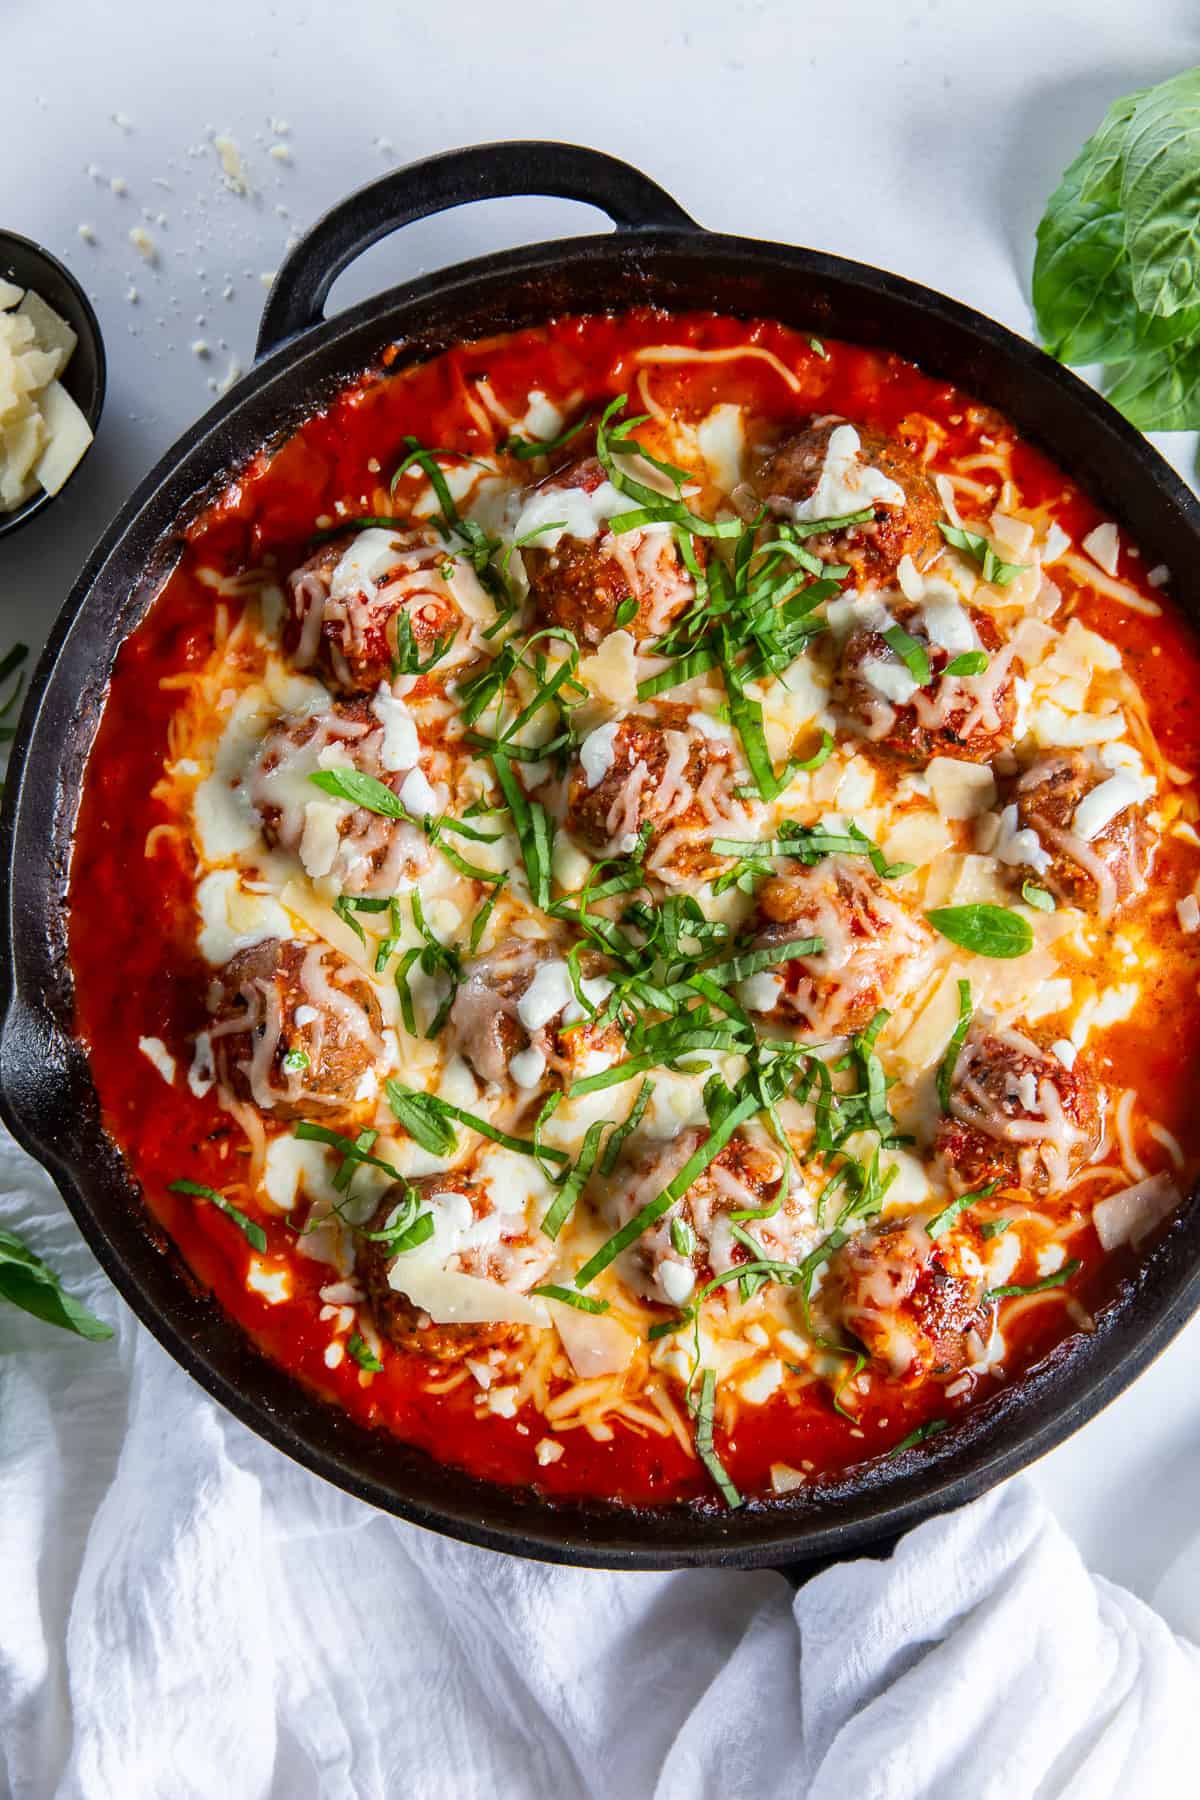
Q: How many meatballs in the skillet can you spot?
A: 14